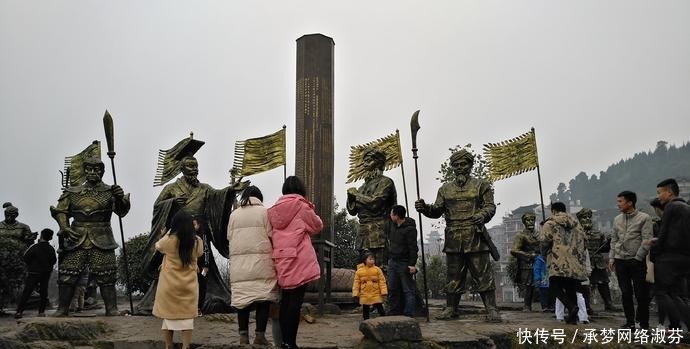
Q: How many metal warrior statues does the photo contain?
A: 7